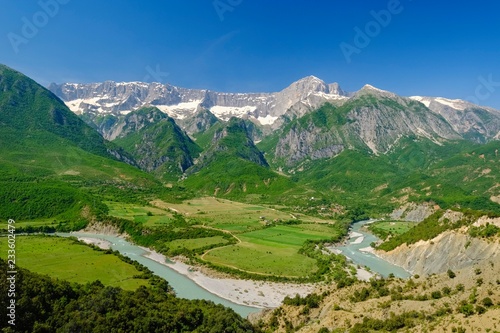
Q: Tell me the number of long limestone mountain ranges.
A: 1